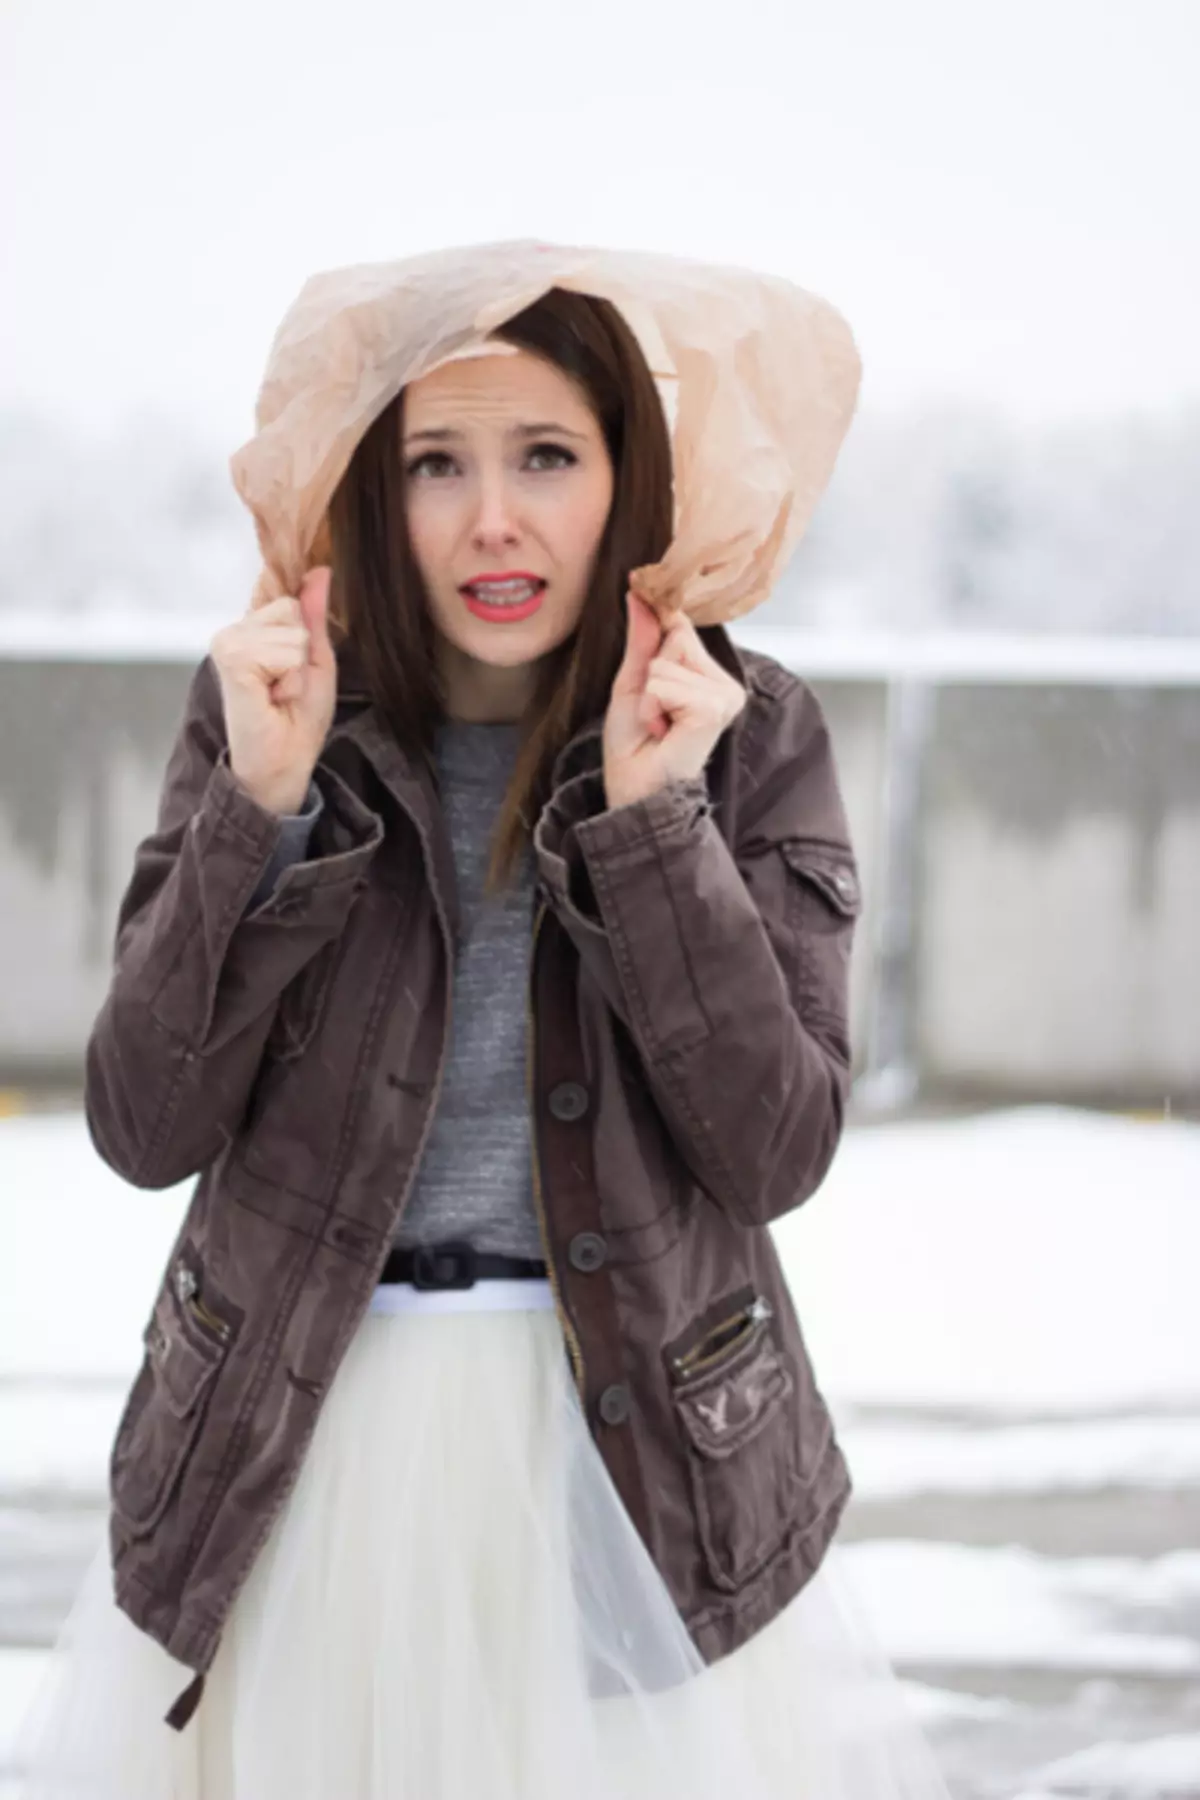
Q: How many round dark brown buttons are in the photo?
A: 3